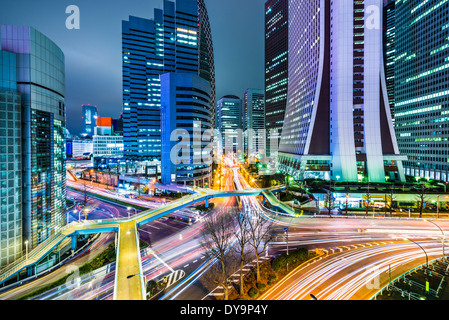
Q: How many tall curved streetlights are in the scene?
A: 2